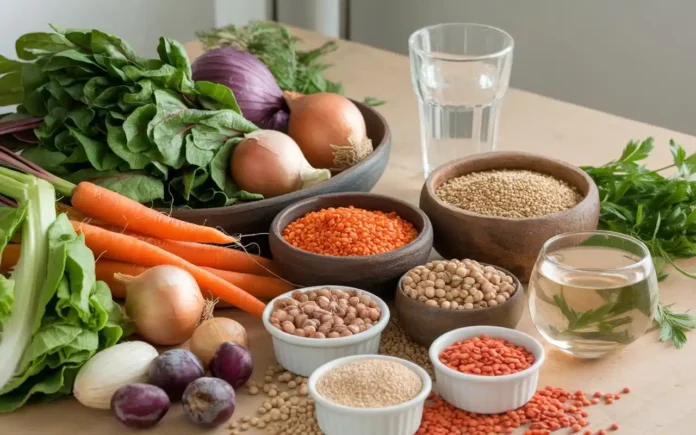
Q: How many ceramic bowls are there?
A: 3